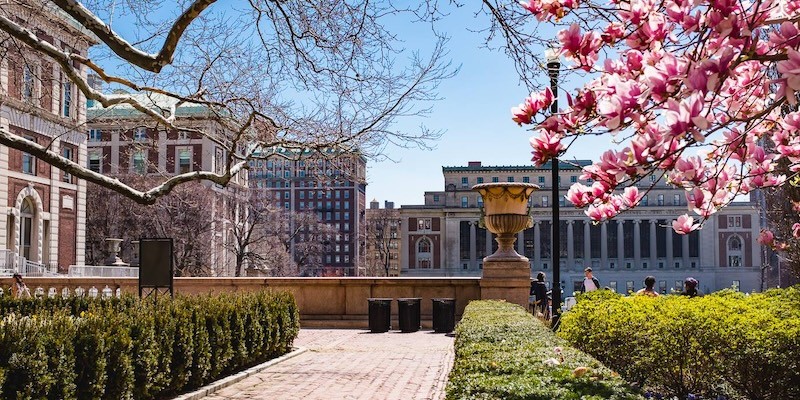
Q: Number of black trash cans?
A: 3